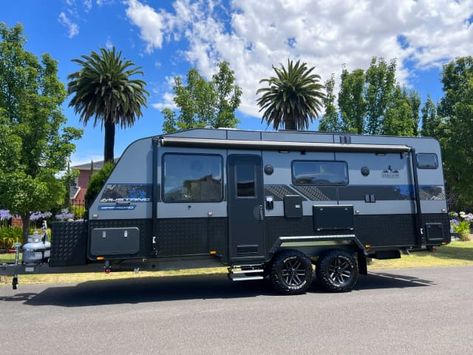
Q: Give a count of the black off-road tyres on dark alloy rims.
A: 2